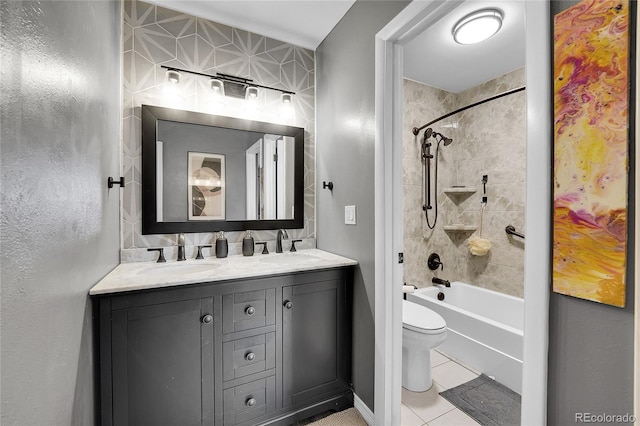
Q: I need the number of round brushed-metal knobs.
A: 5